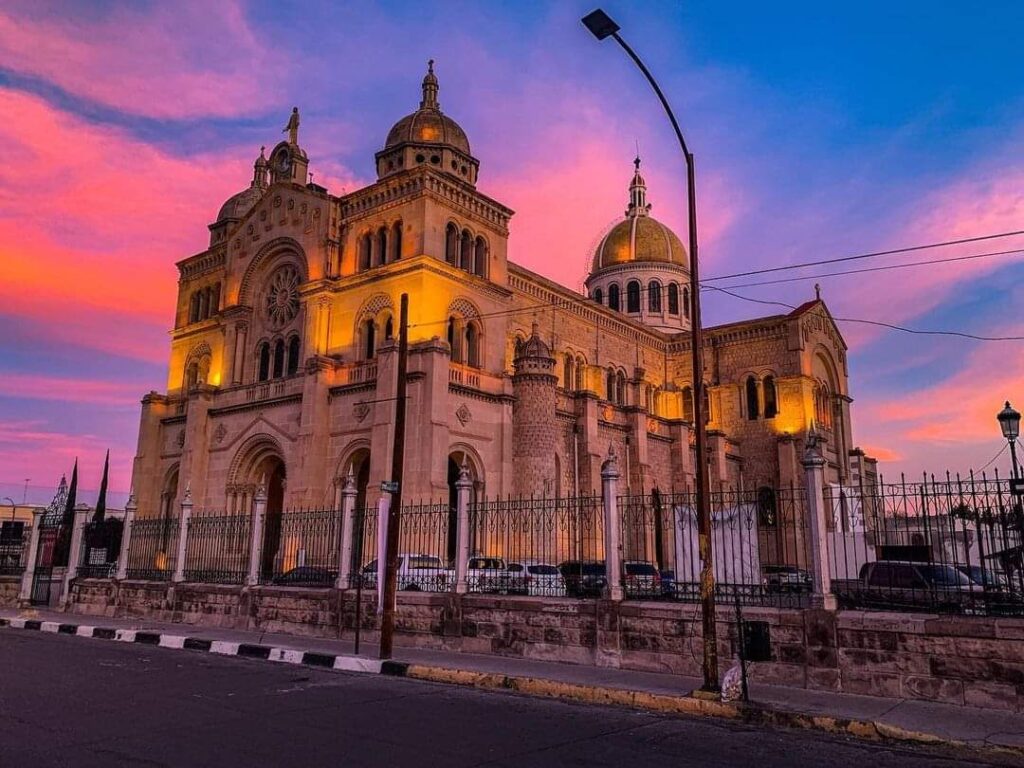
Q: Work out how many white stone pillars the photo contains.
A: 9